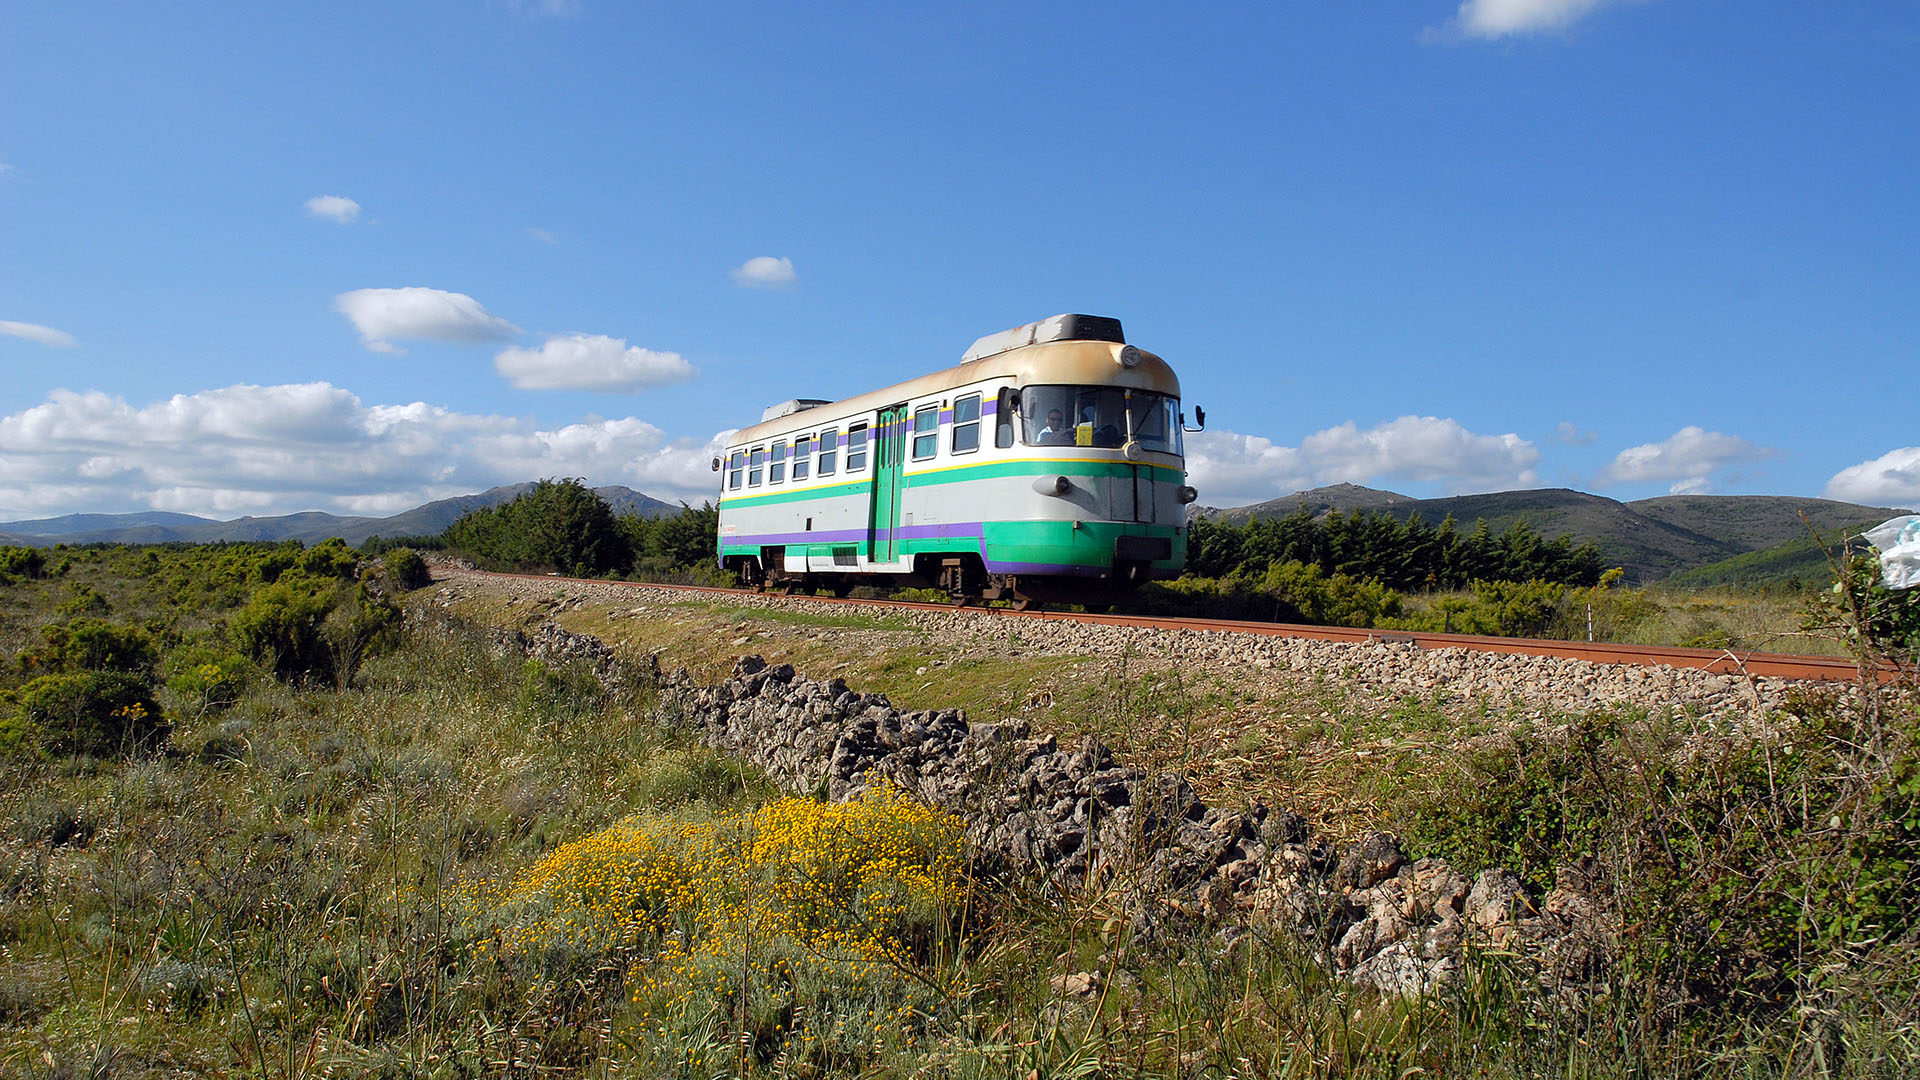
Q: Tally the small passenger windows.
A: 8